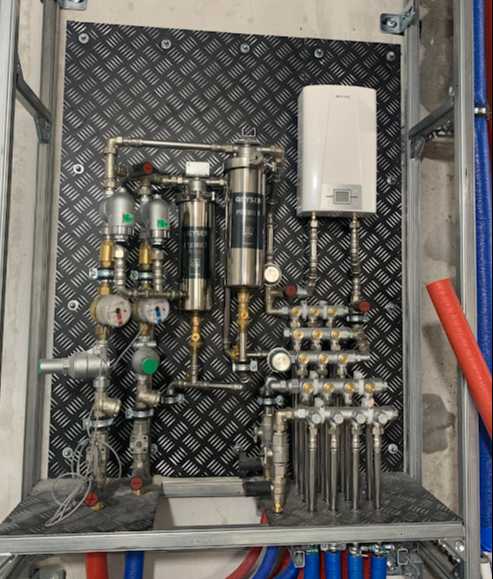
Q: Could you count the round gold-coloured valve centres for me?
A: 13